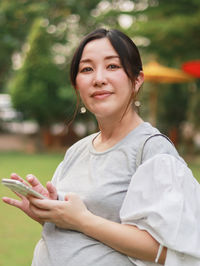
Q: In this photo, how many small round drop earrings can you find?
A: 2